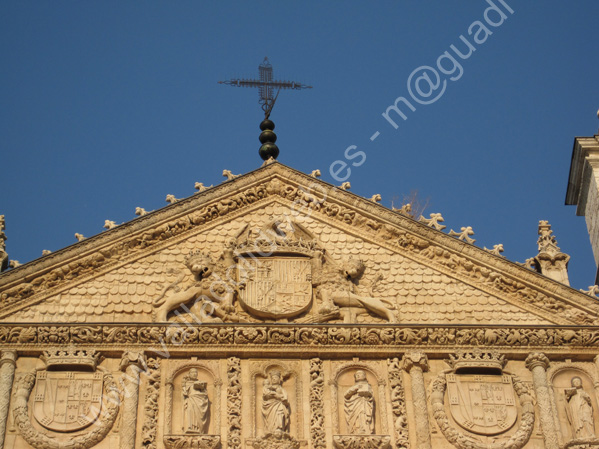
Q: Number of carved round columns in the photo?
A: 4